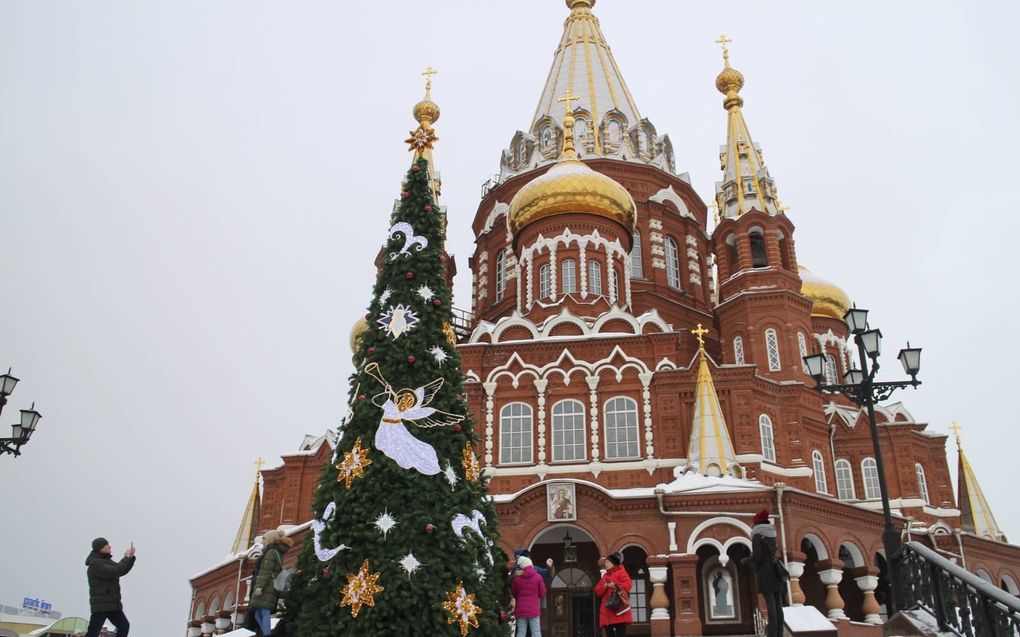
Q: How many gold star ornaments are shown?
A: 6